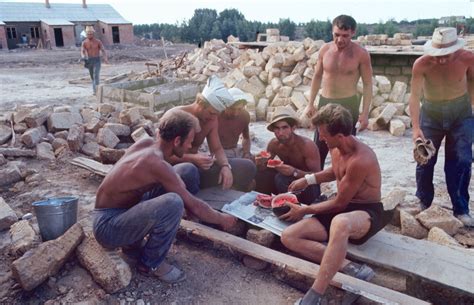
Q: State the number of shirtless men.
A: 8